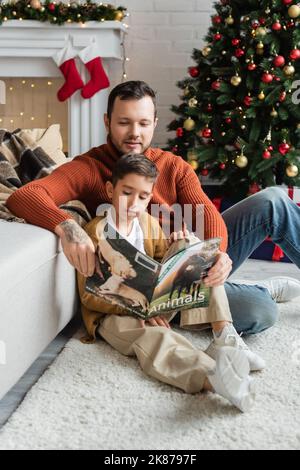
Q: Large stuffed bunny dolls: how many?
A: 0